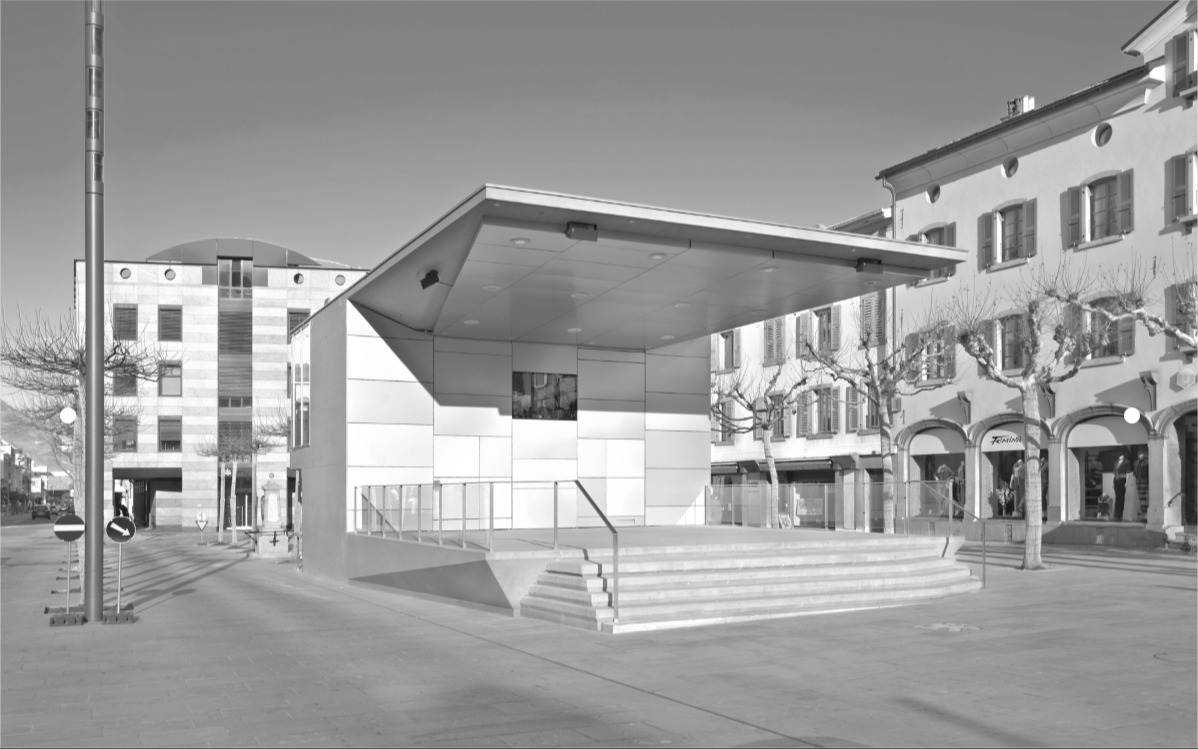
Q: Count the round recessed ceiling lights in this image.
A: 11